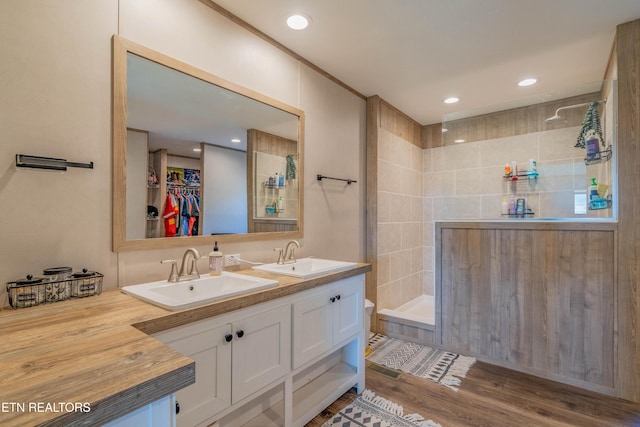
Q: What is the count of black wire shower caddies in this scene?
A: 4